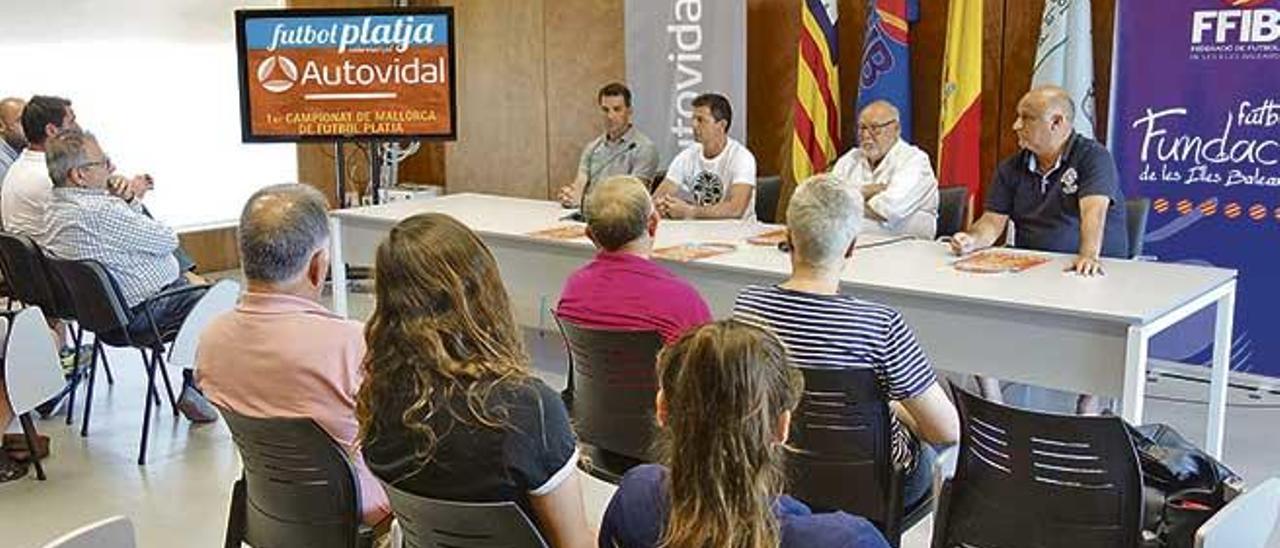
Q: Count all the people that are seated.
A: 12